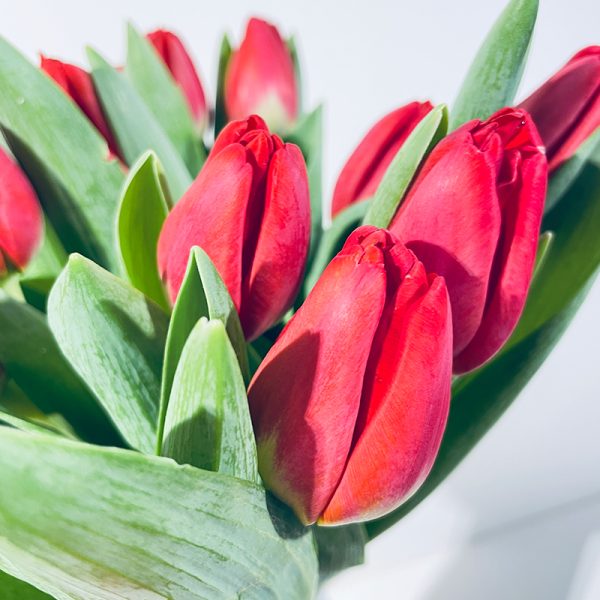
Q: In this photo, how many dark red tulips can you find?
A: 9